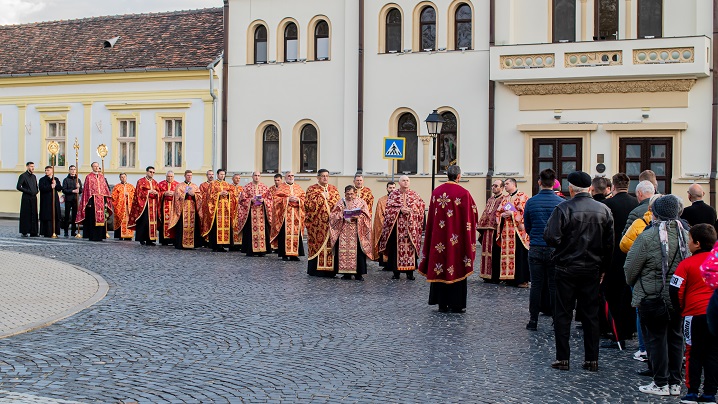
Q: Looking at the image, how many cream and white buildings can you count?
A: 2